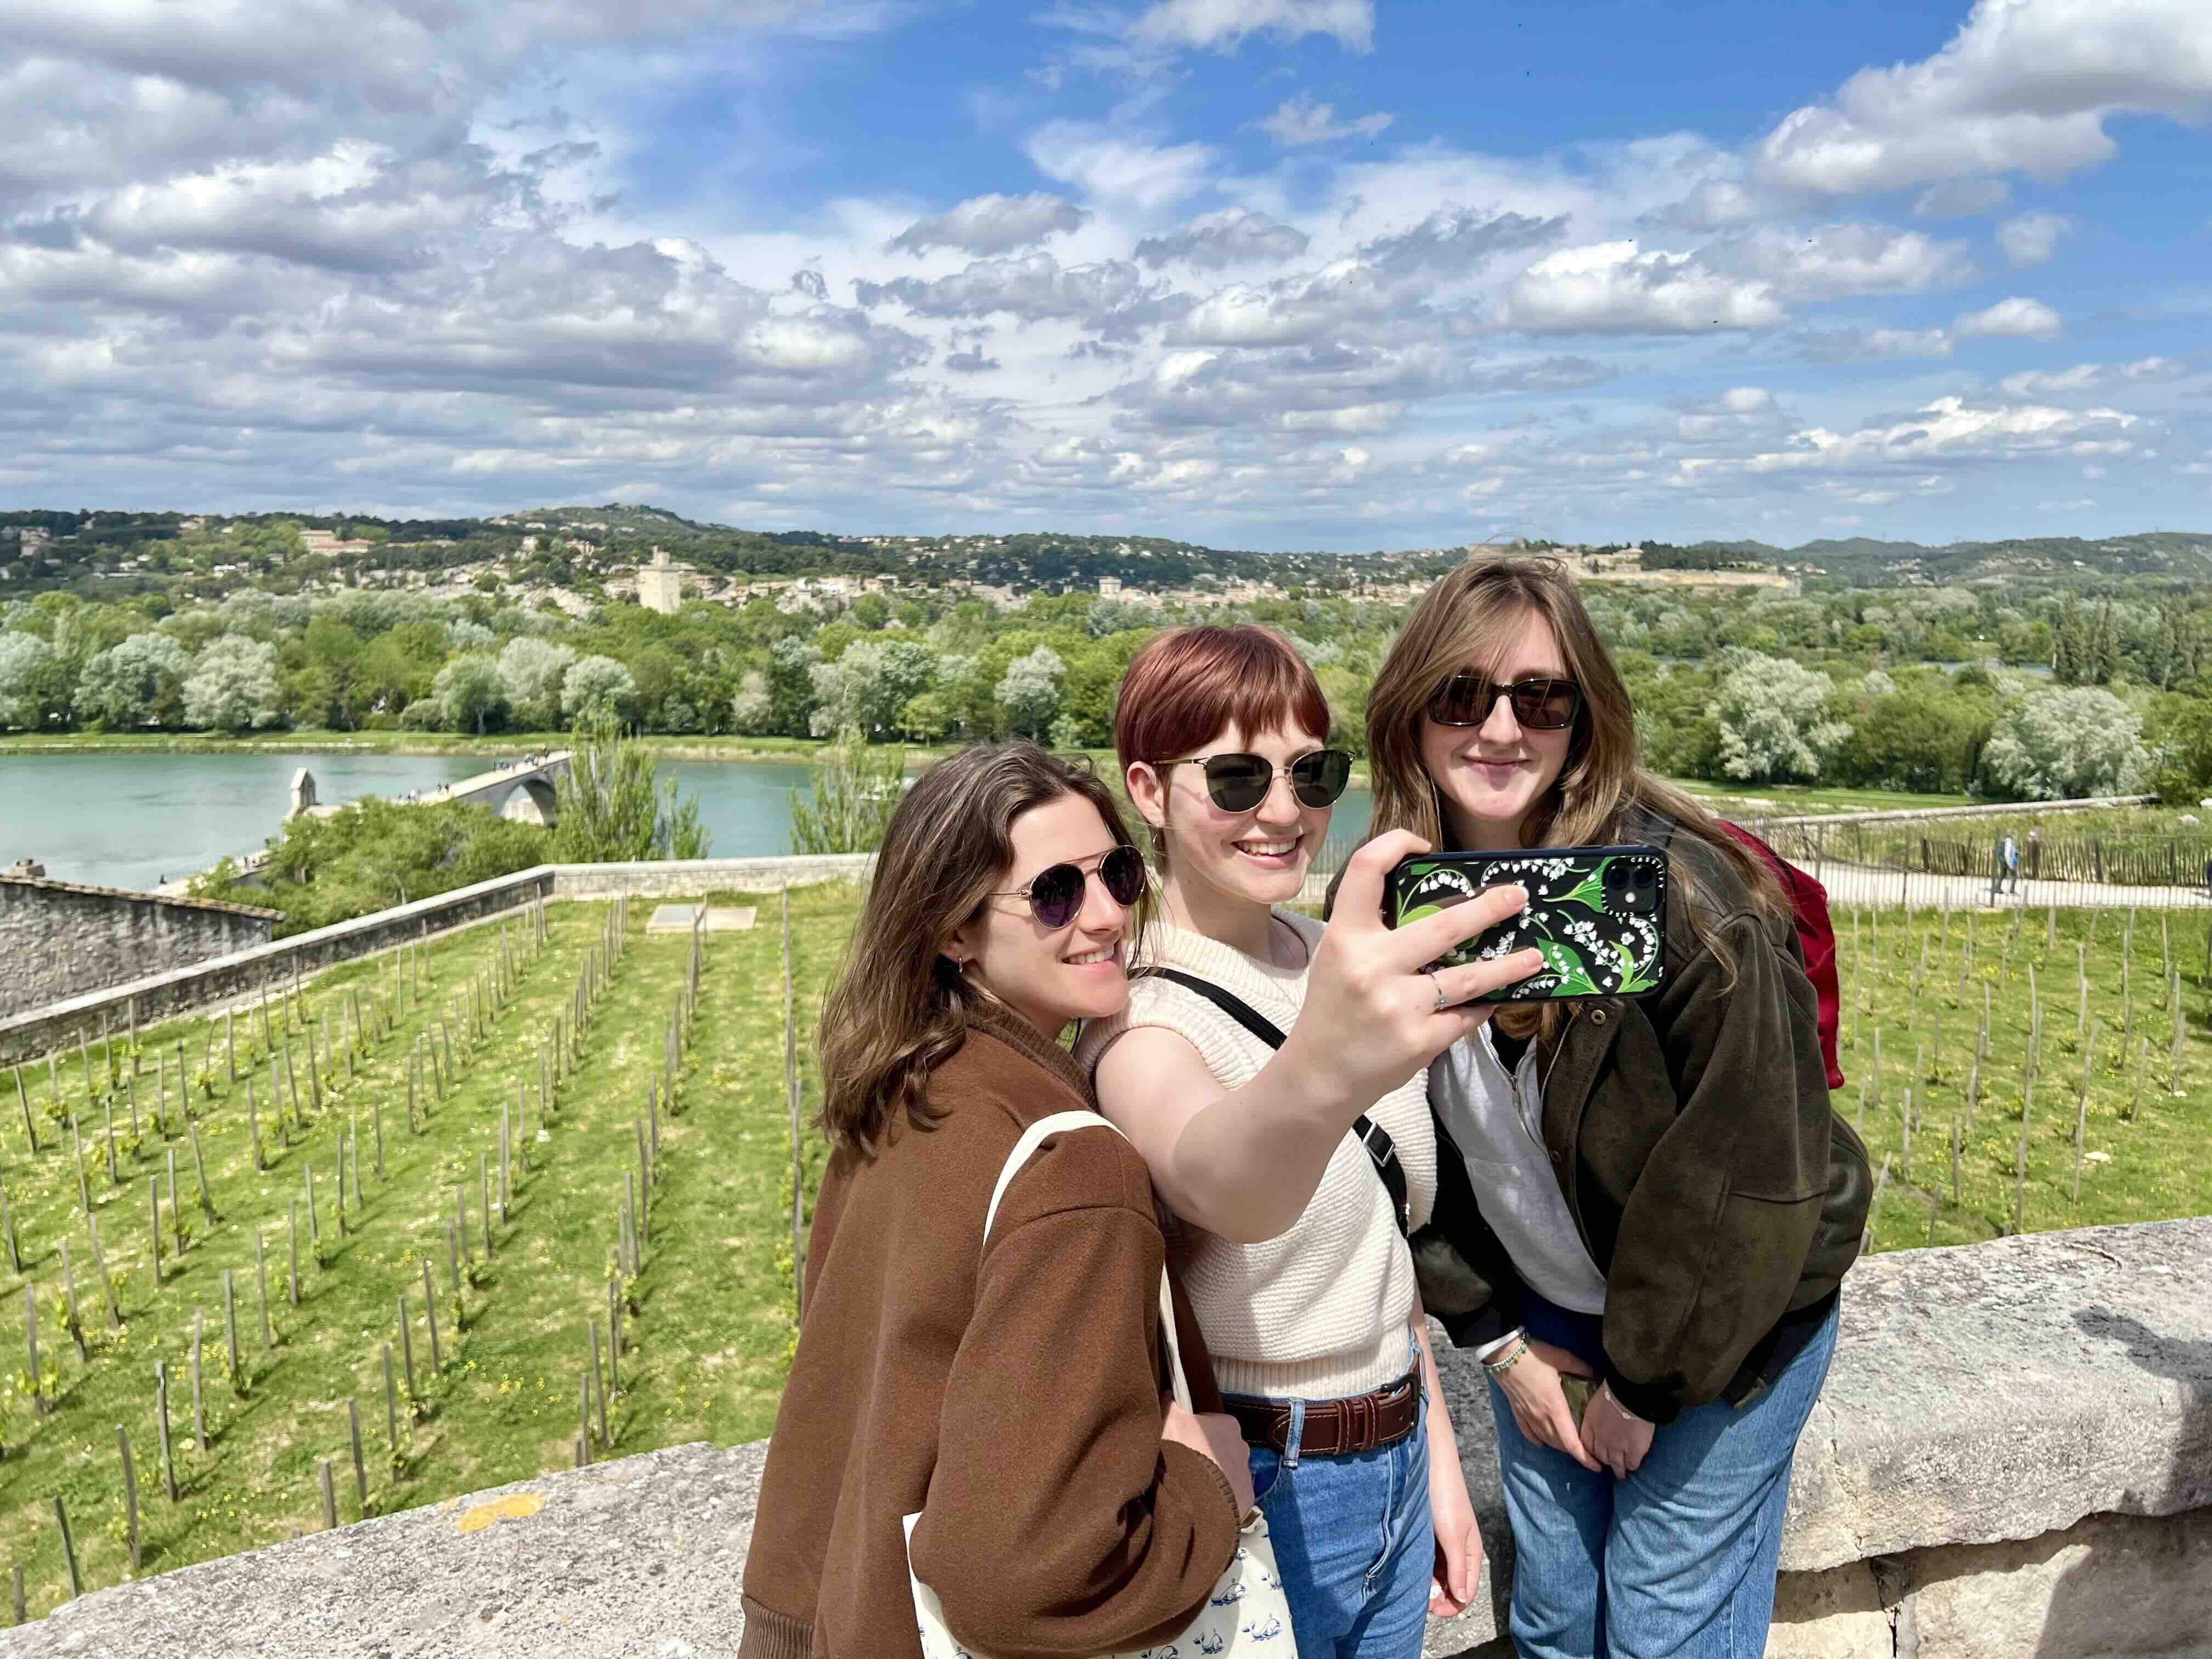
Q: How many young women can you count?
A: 3